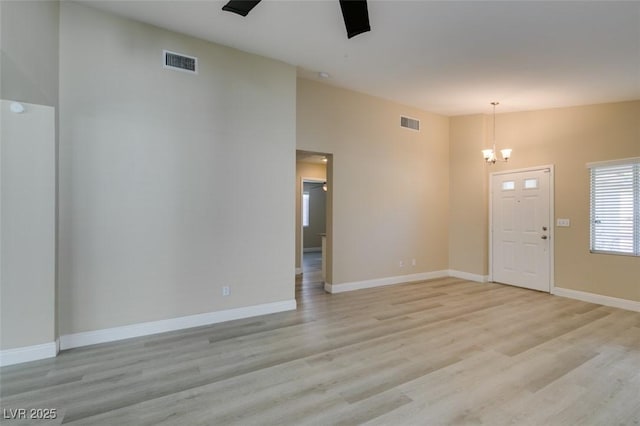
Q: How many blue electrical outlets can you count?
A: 0